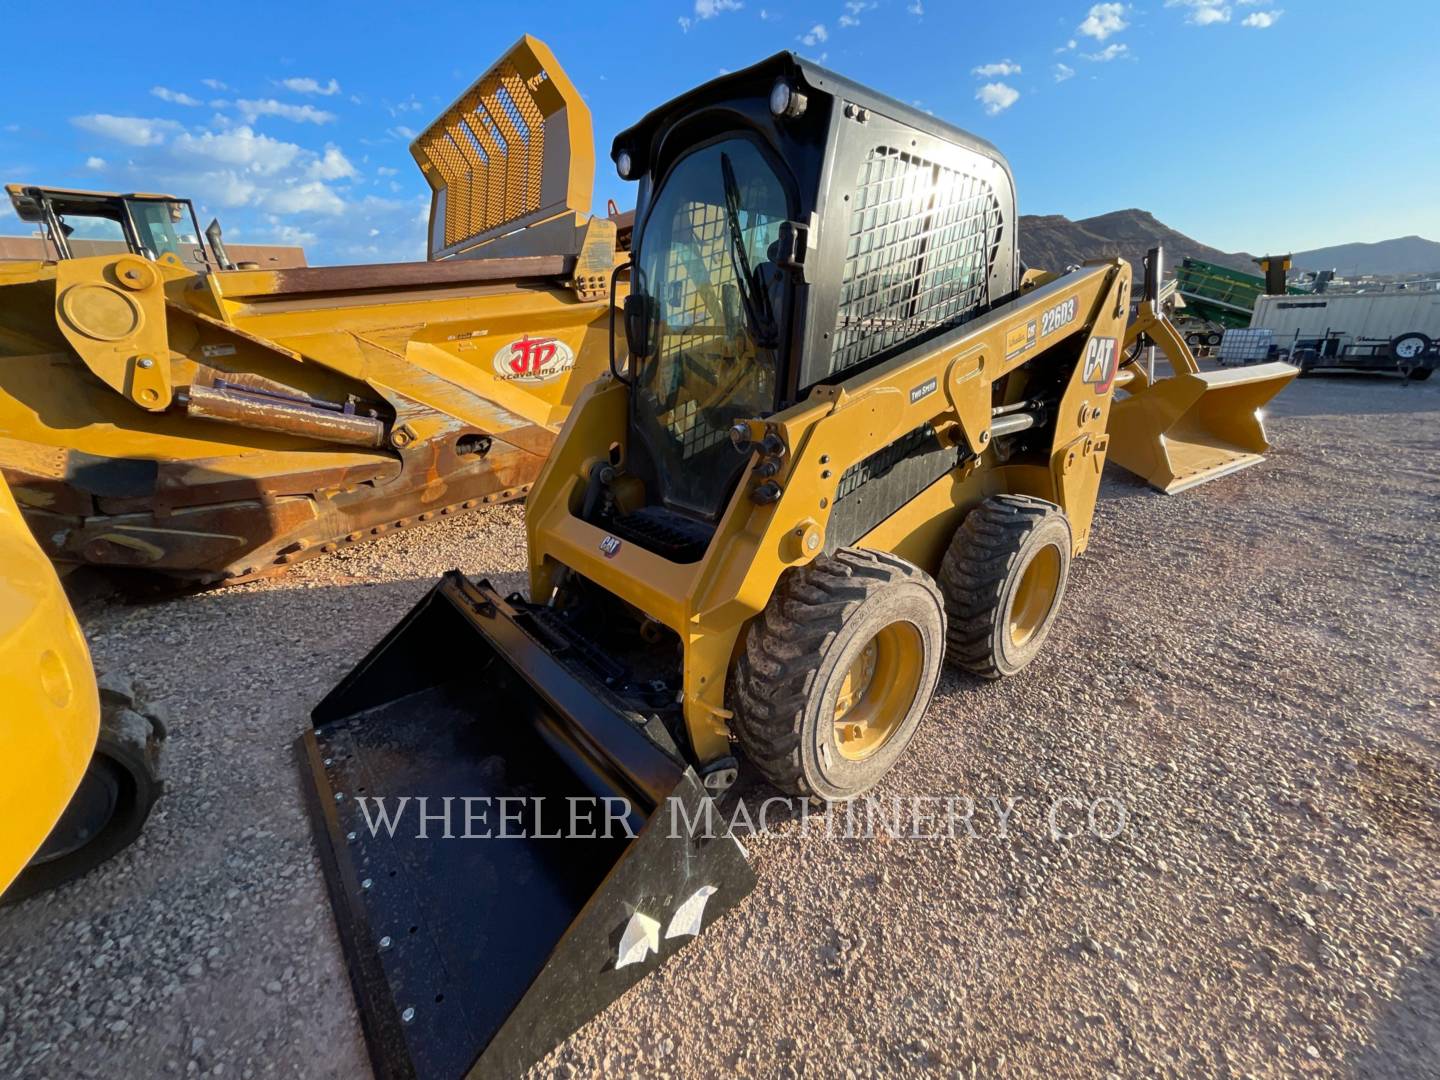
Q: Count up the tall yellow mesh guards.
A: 1